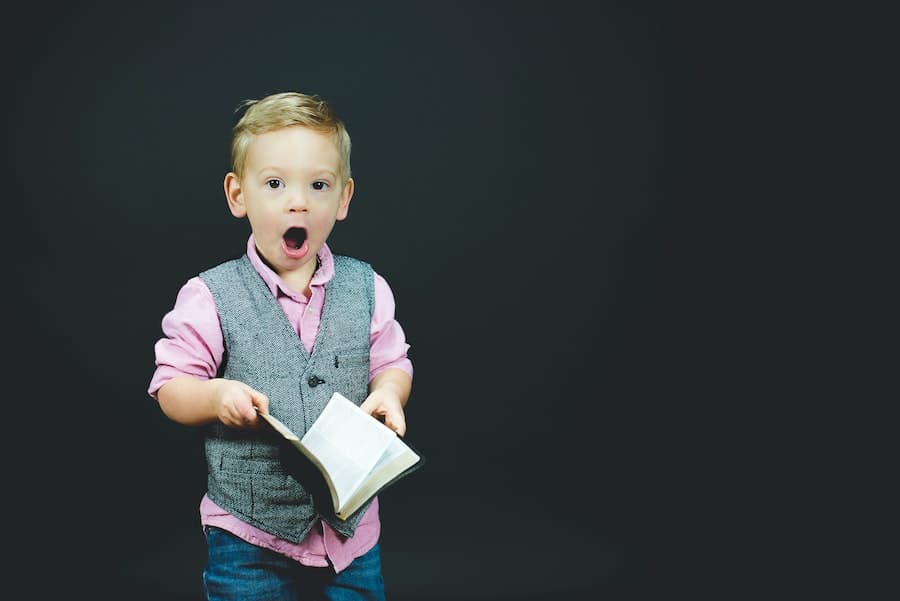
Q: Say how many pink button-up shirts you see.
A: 1